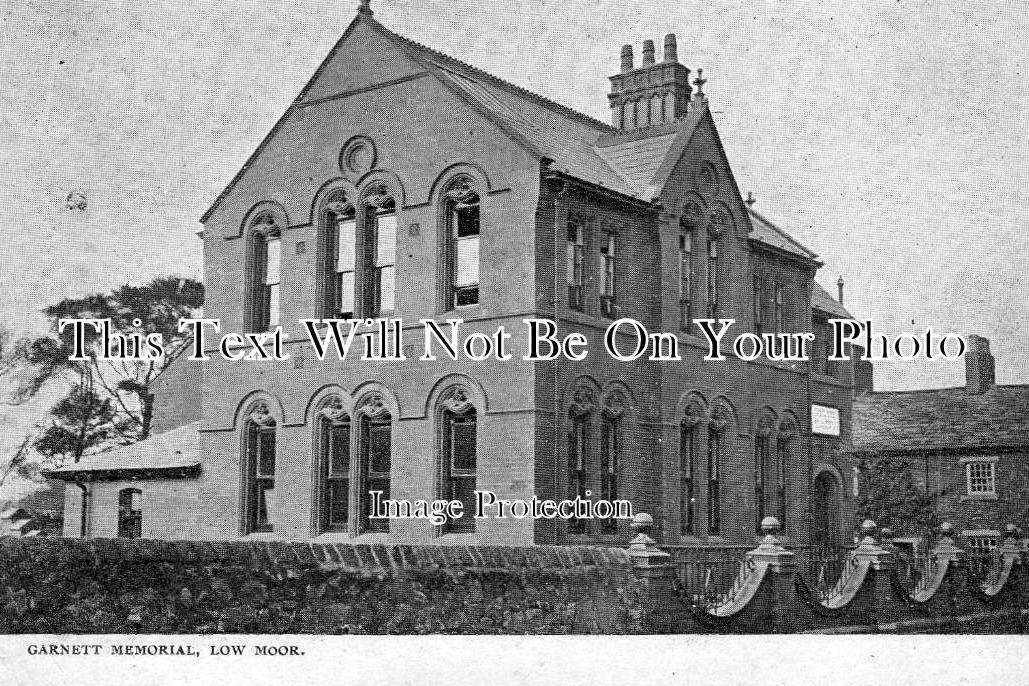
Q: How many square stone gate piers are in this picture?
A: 5